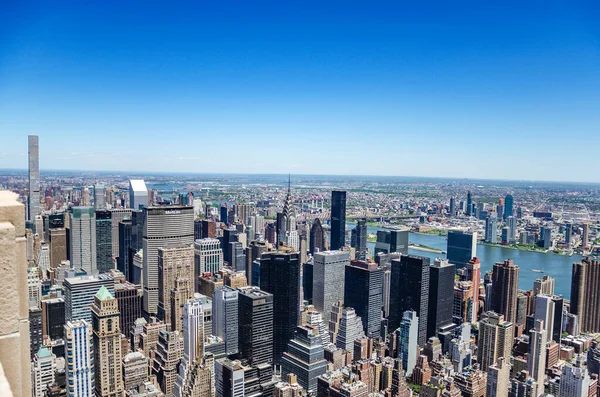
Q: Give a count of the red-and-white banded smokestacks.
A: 4